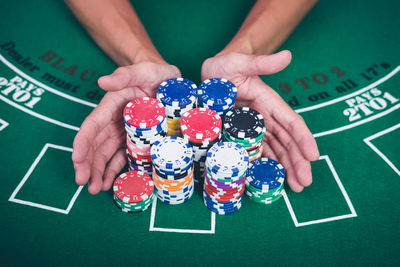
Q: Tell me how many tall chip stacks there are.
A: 7